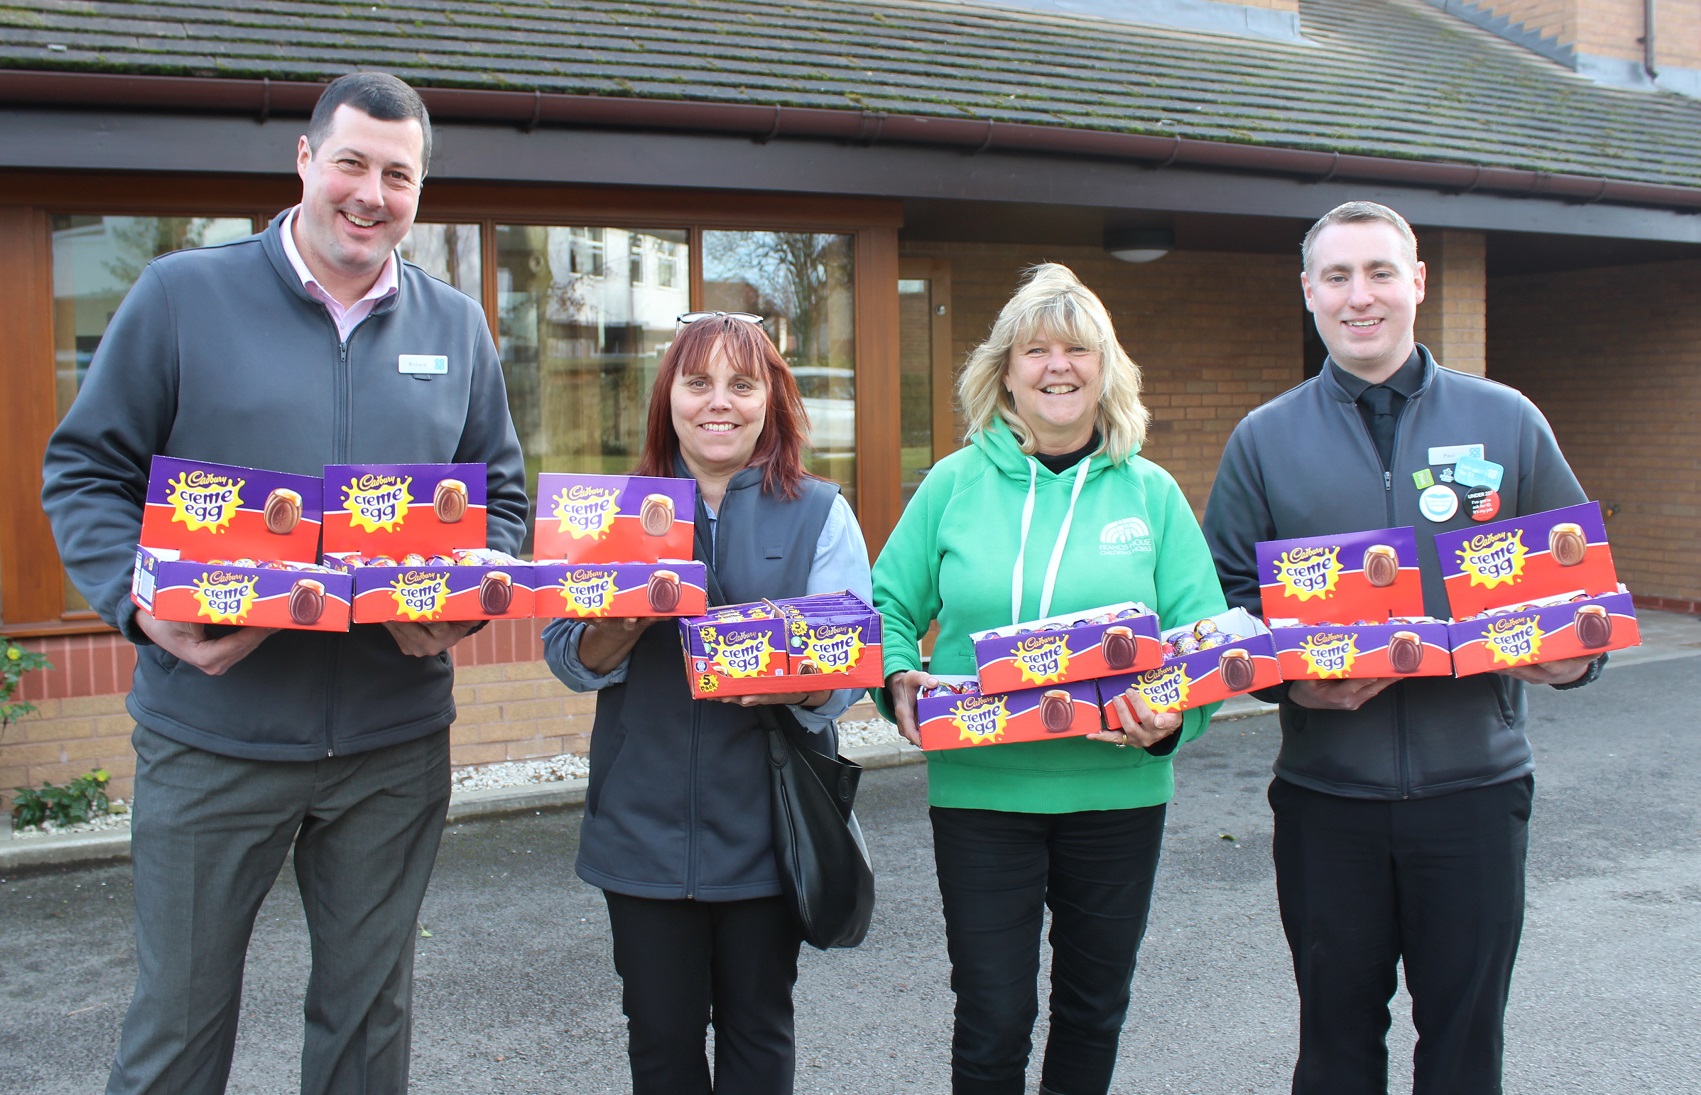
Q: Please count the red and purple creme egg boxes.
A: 9